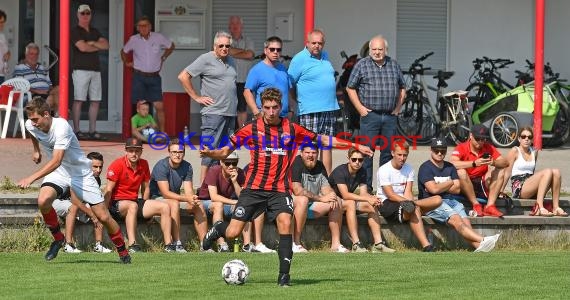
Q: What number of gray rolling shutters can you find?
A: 2